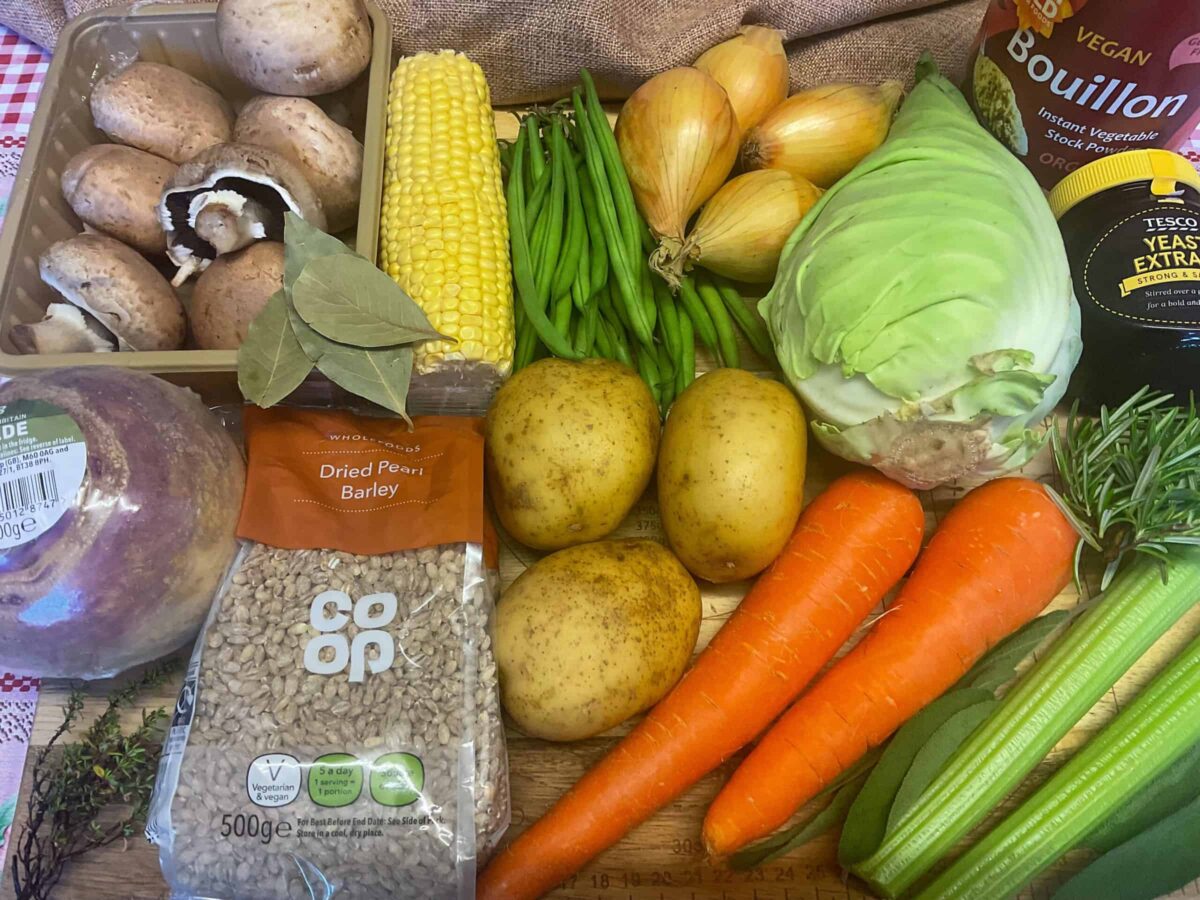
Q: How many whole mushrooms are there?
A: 7